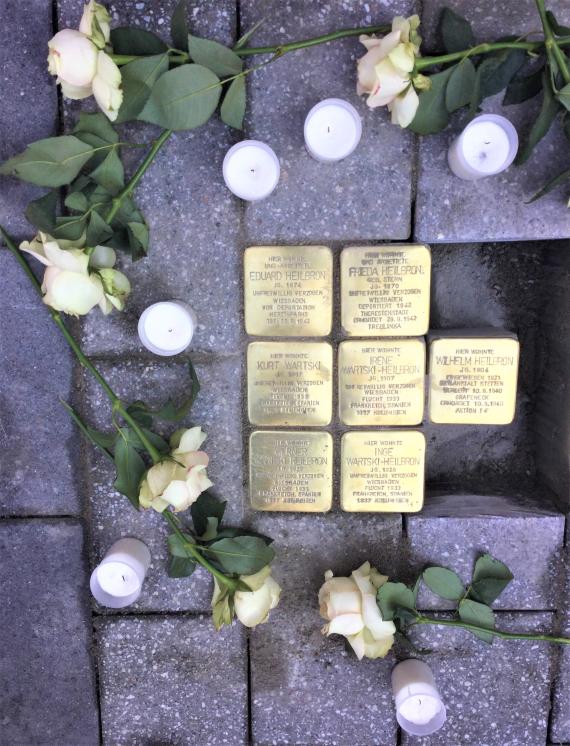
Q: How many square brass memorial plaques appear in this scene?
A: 7